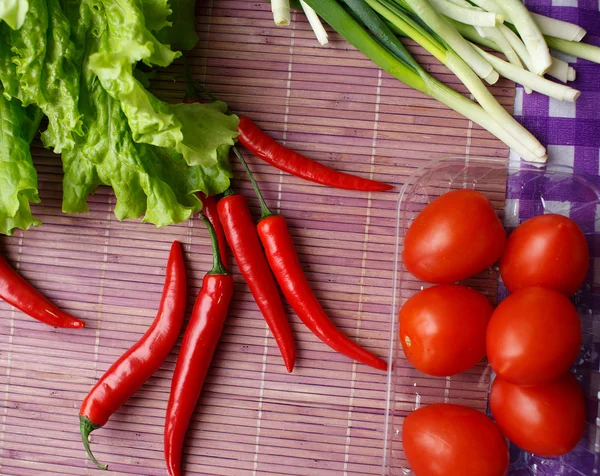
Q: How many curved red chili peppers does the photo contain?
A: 7